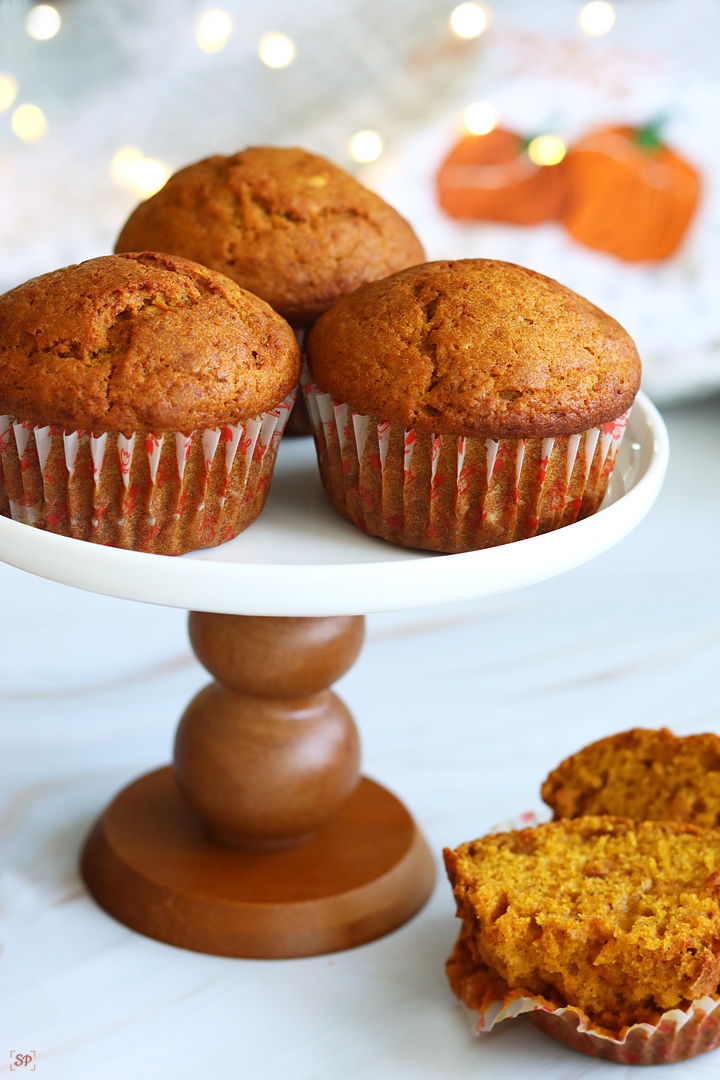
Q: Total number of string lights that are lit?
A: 12